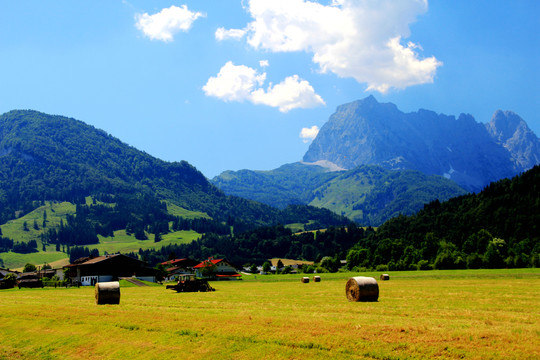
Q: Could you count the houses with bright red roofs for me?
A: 2